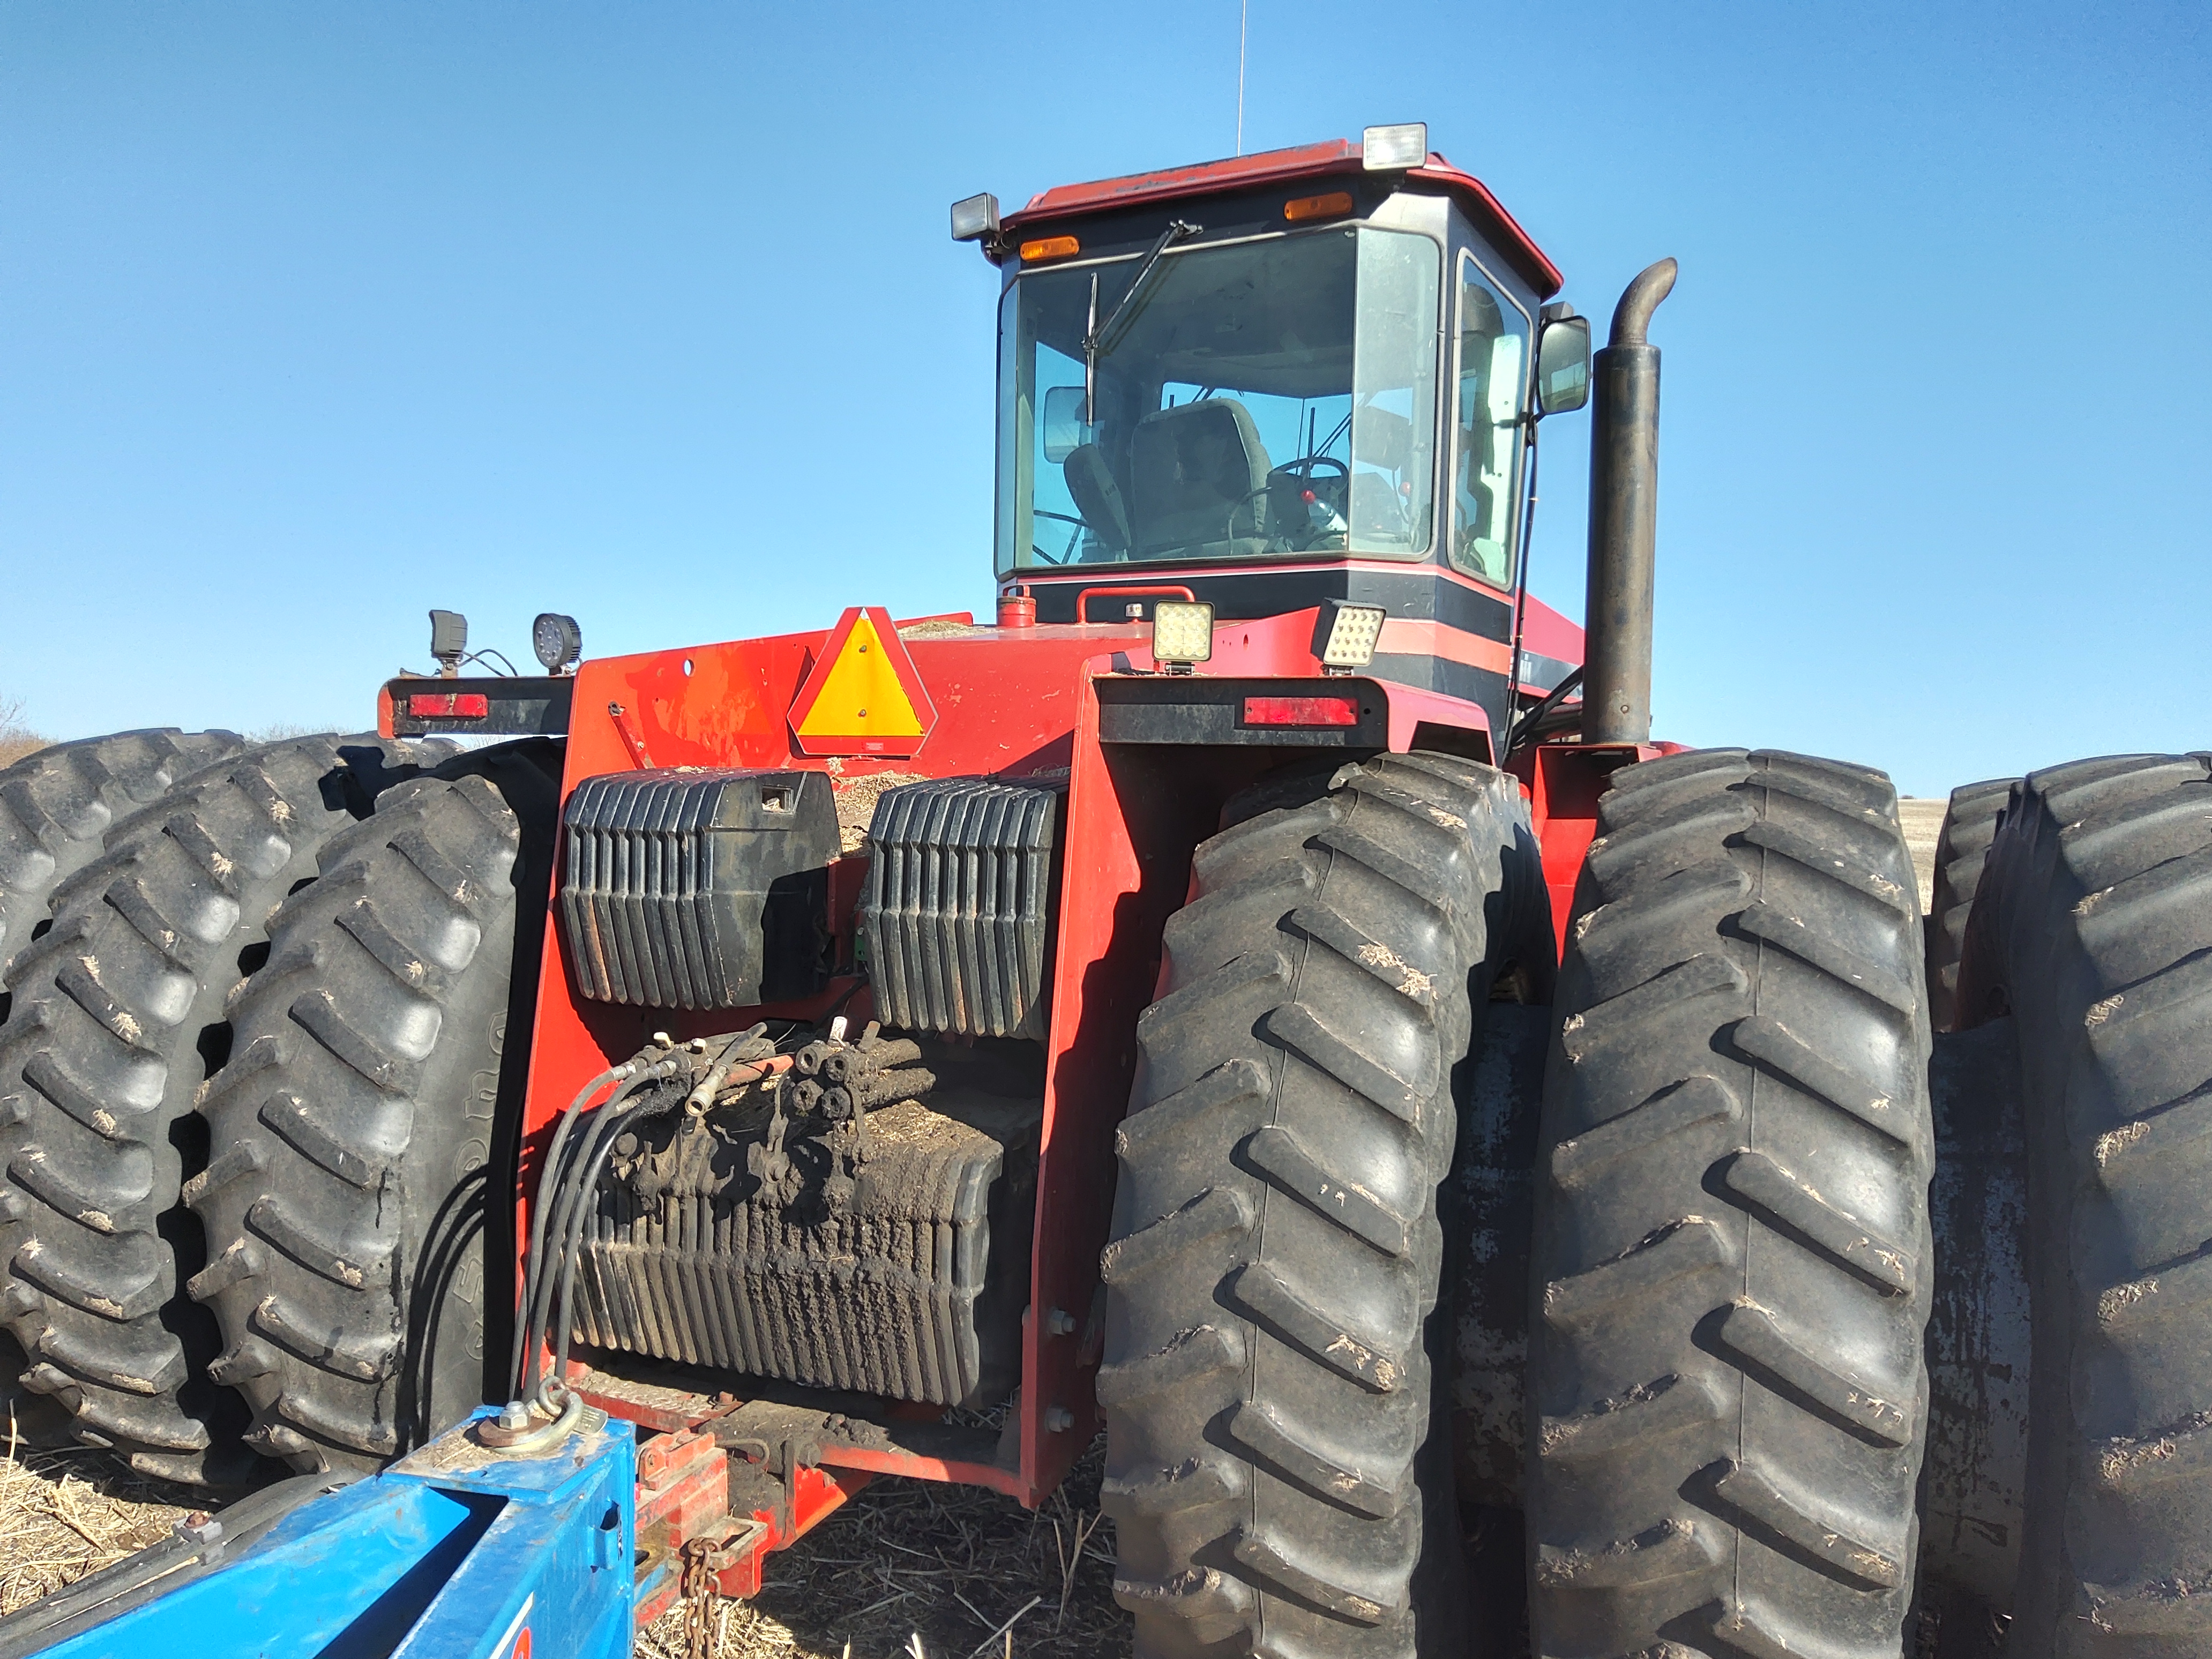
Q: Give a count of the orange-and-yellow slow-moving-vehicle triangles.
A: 1